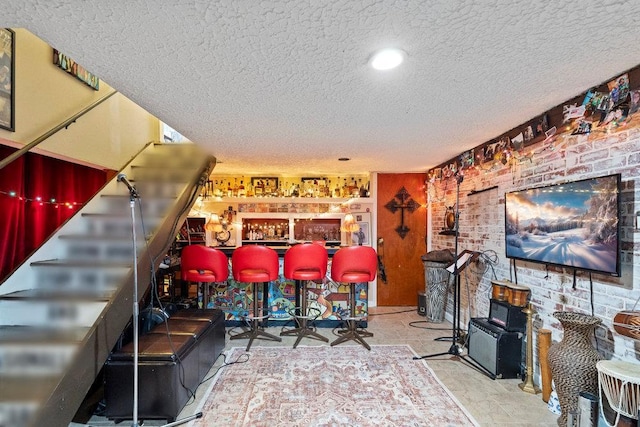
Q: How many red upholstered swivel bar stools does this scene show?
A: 4